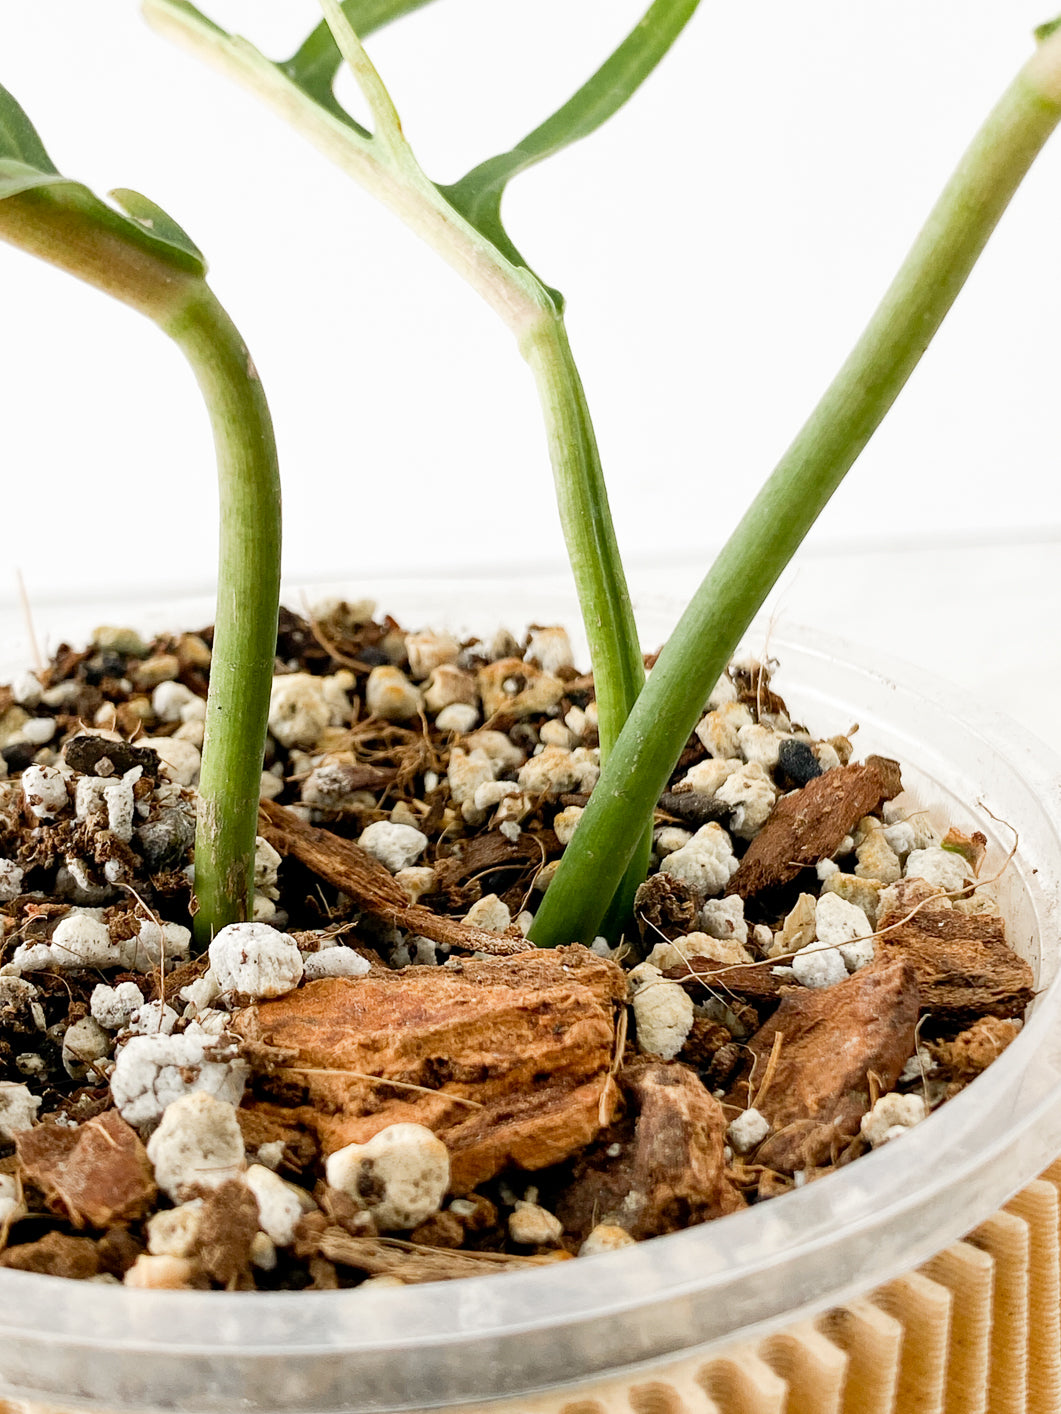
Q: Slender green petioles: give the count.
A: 3